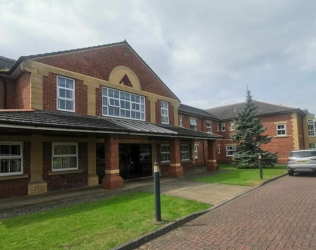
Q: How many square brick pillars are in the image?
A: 3